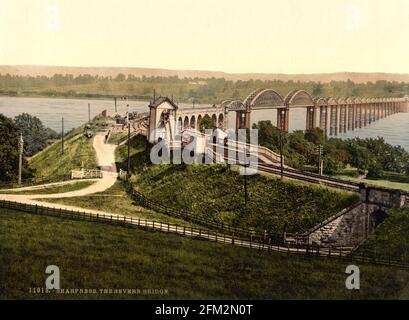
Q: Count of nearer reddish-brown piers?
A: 3